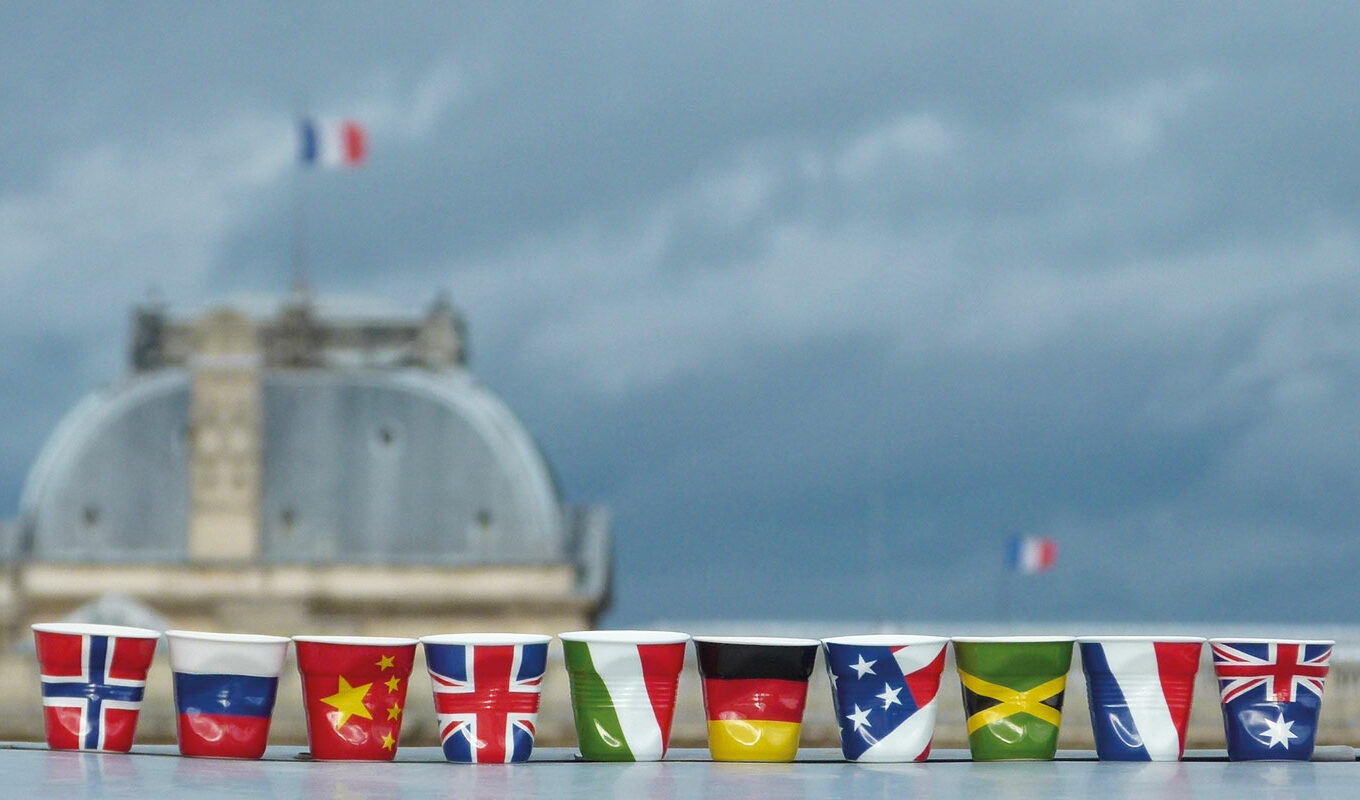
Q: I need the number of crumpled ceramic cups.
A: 10